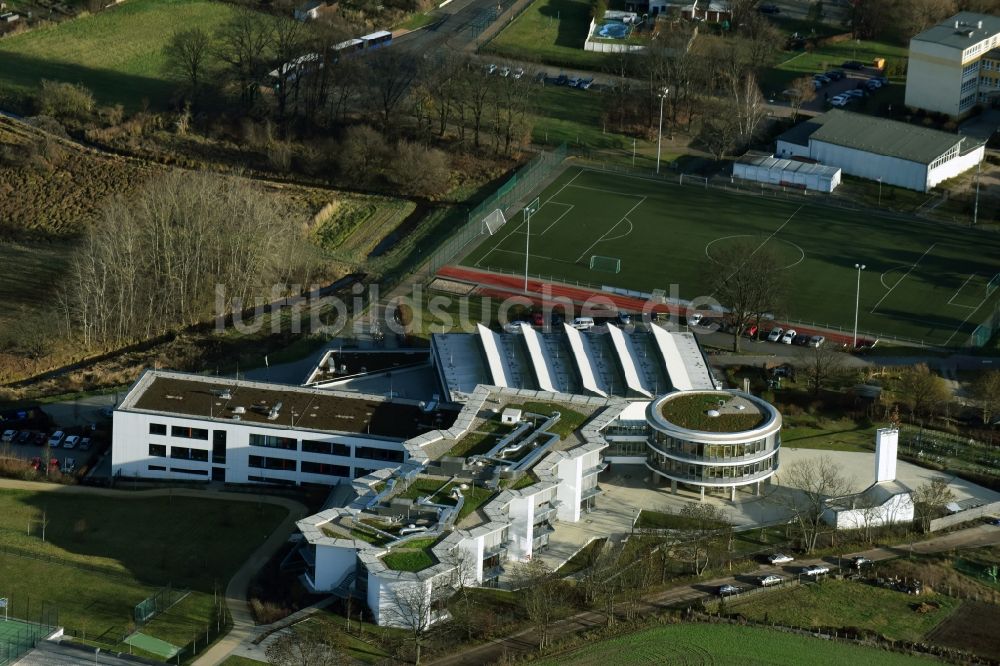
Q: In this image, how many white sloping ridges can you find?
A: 5